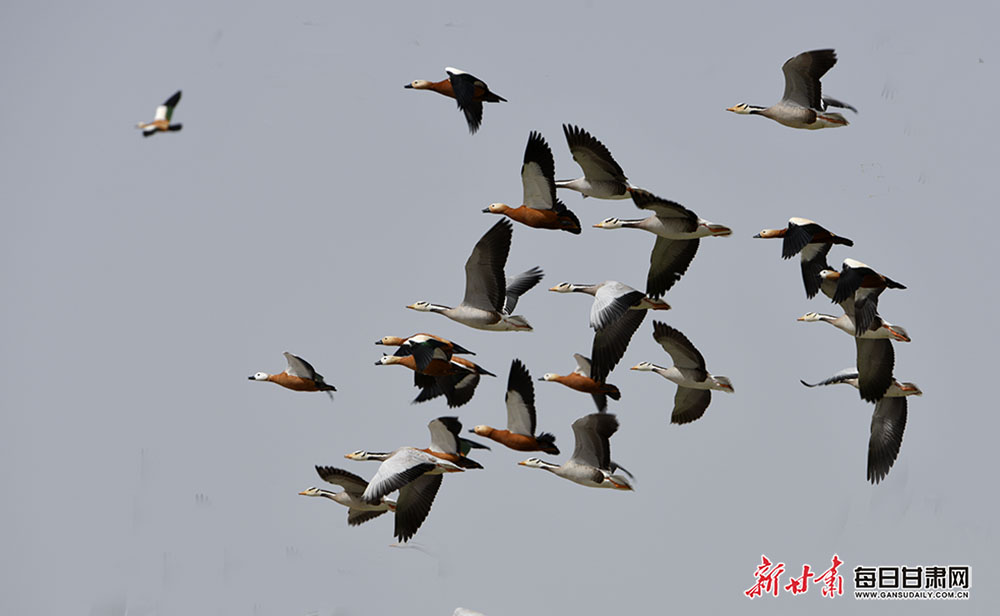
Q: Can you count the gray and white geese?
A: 11